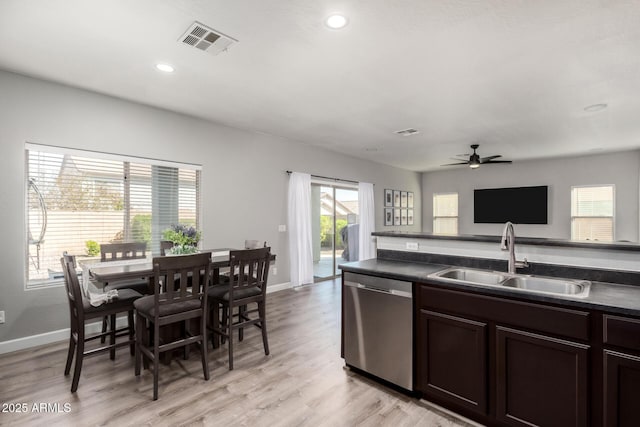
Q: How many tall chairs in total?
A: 6